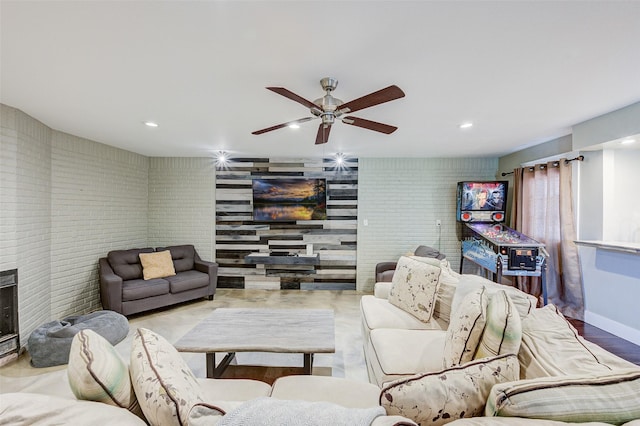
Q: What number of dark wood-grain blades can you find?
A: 5